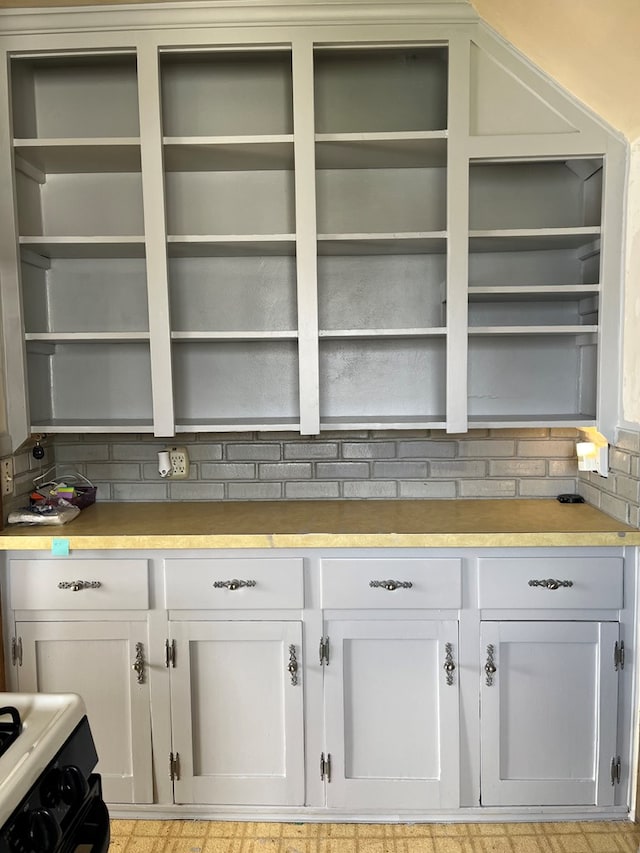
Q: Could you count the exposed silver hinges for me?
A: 7